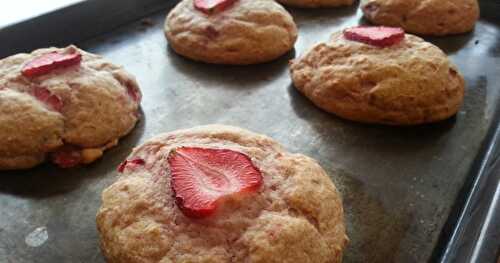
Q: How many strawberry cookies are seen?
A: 6